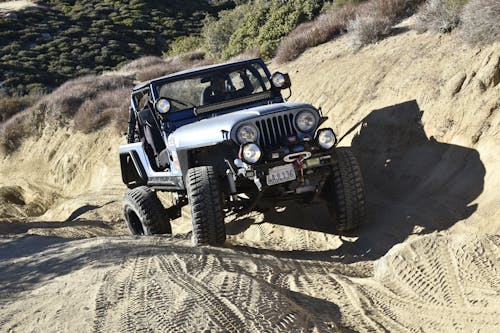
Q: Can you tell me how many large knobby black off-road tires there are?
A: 3